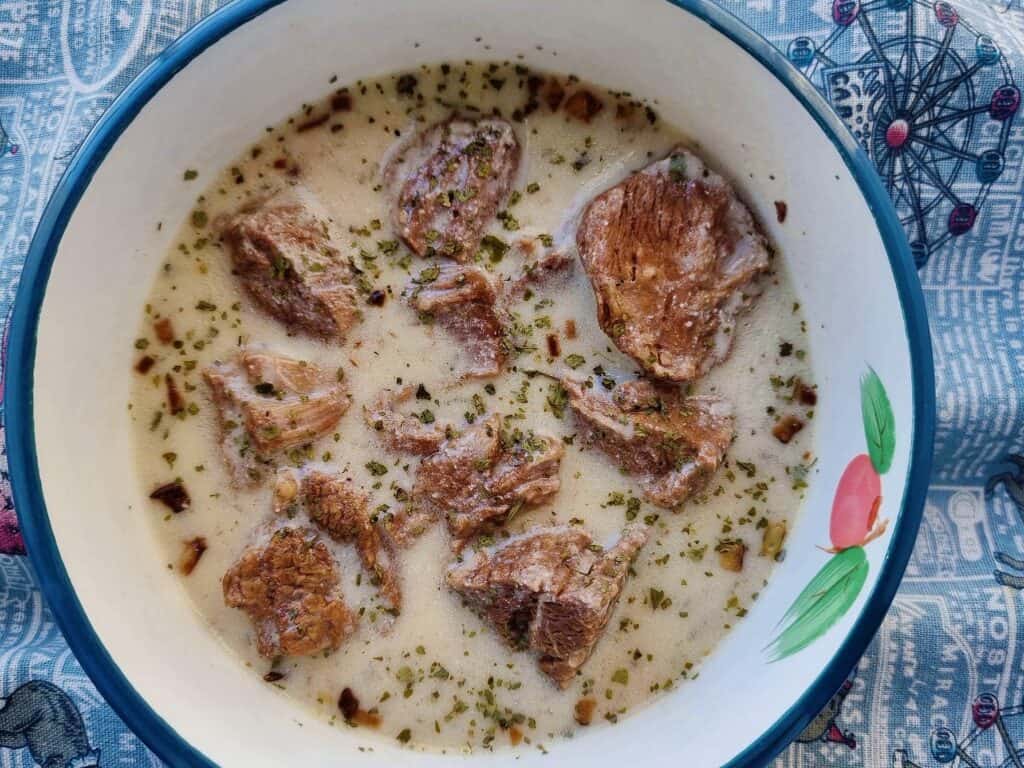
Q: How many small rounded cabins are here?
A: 11